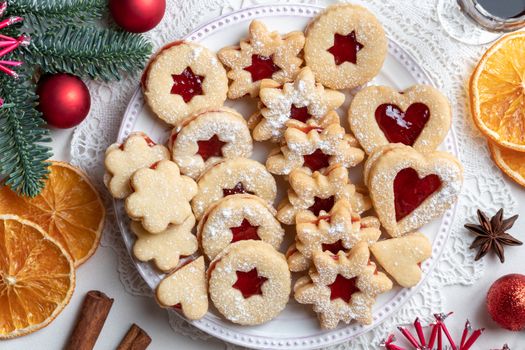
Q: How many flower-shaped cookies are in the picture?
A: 3